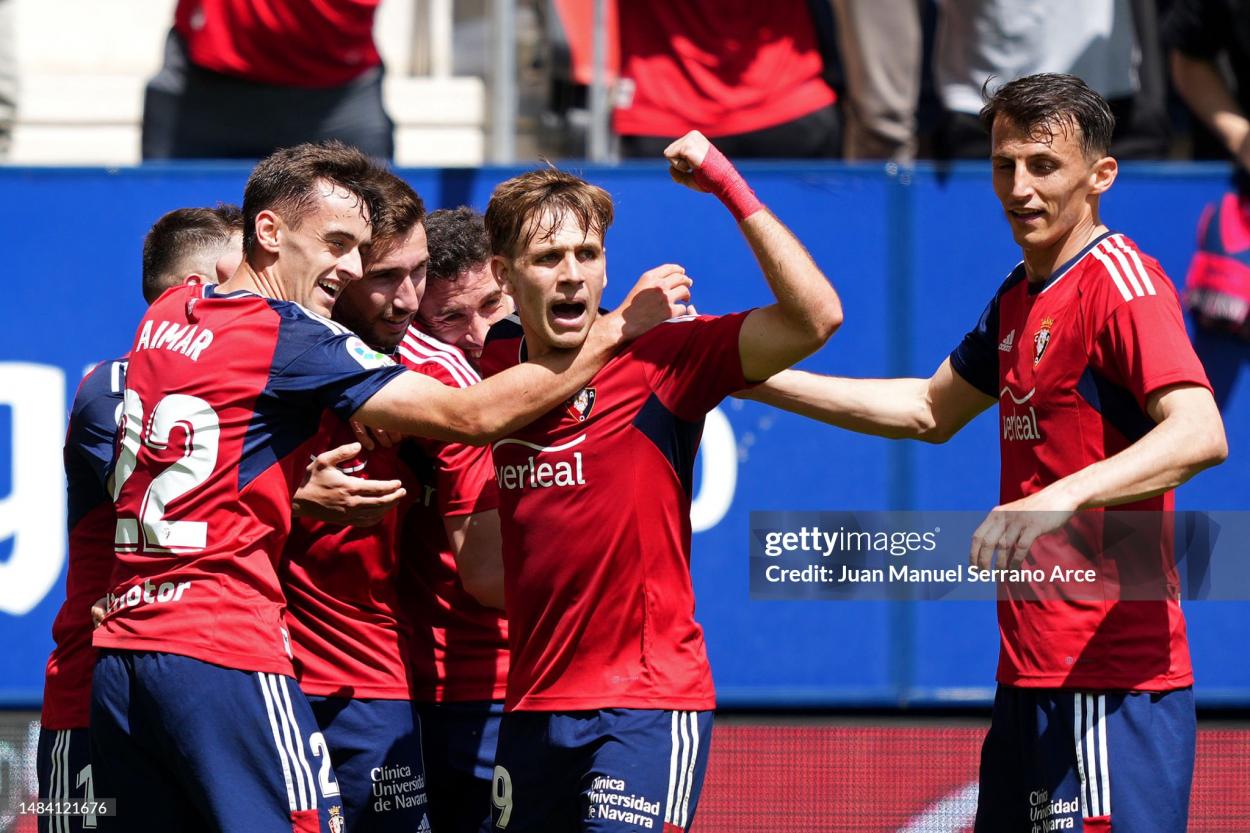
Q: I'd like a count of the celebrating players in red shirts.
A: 6